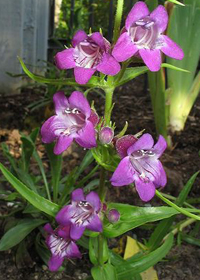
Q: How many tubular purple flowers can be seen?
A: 6